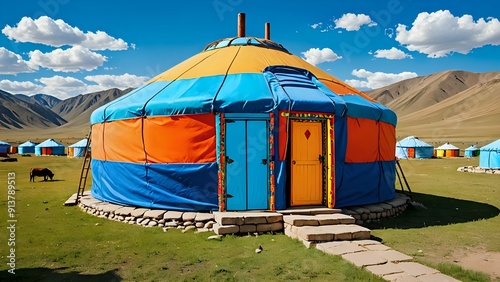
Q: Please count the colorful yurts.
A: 9